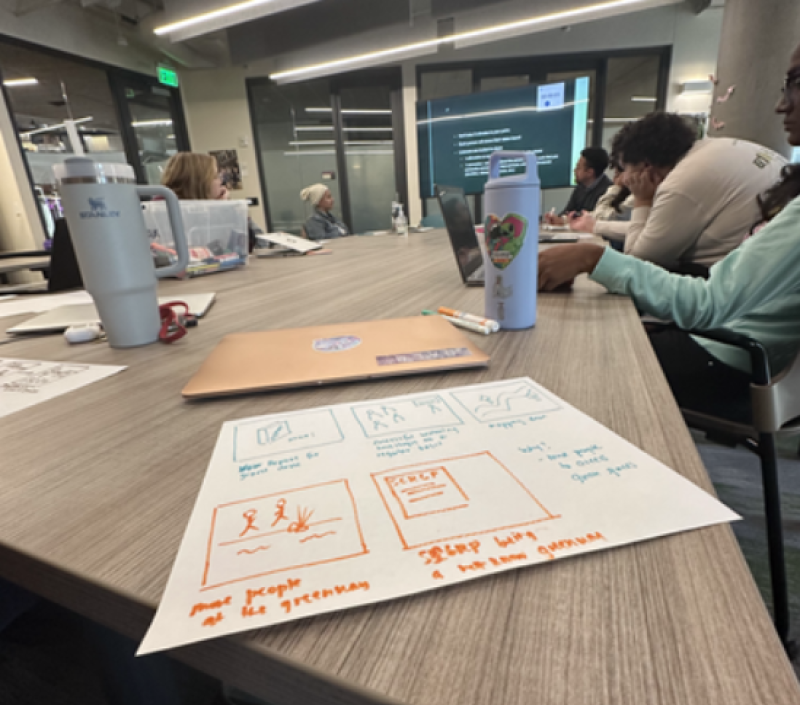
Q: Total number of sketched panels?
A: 5